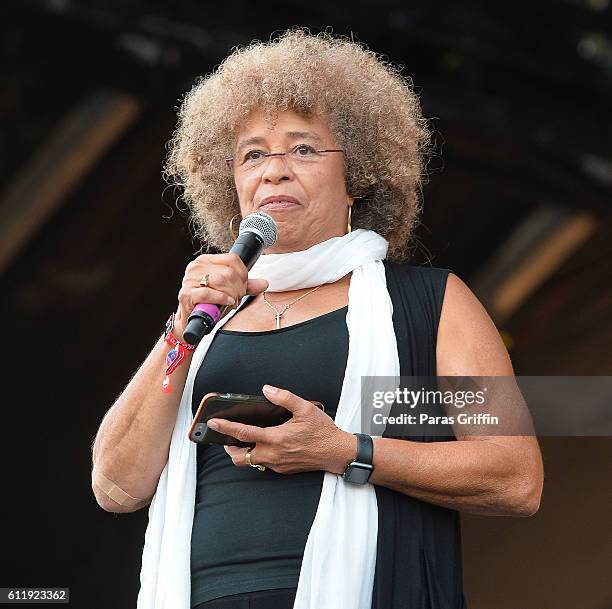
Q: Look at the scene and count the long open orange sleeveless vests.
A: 0